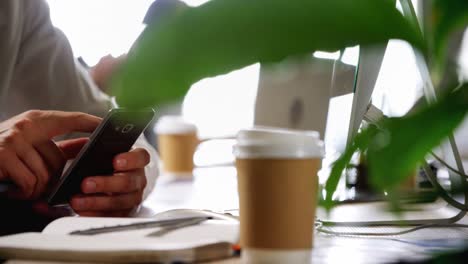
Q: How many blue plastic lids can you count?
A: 0